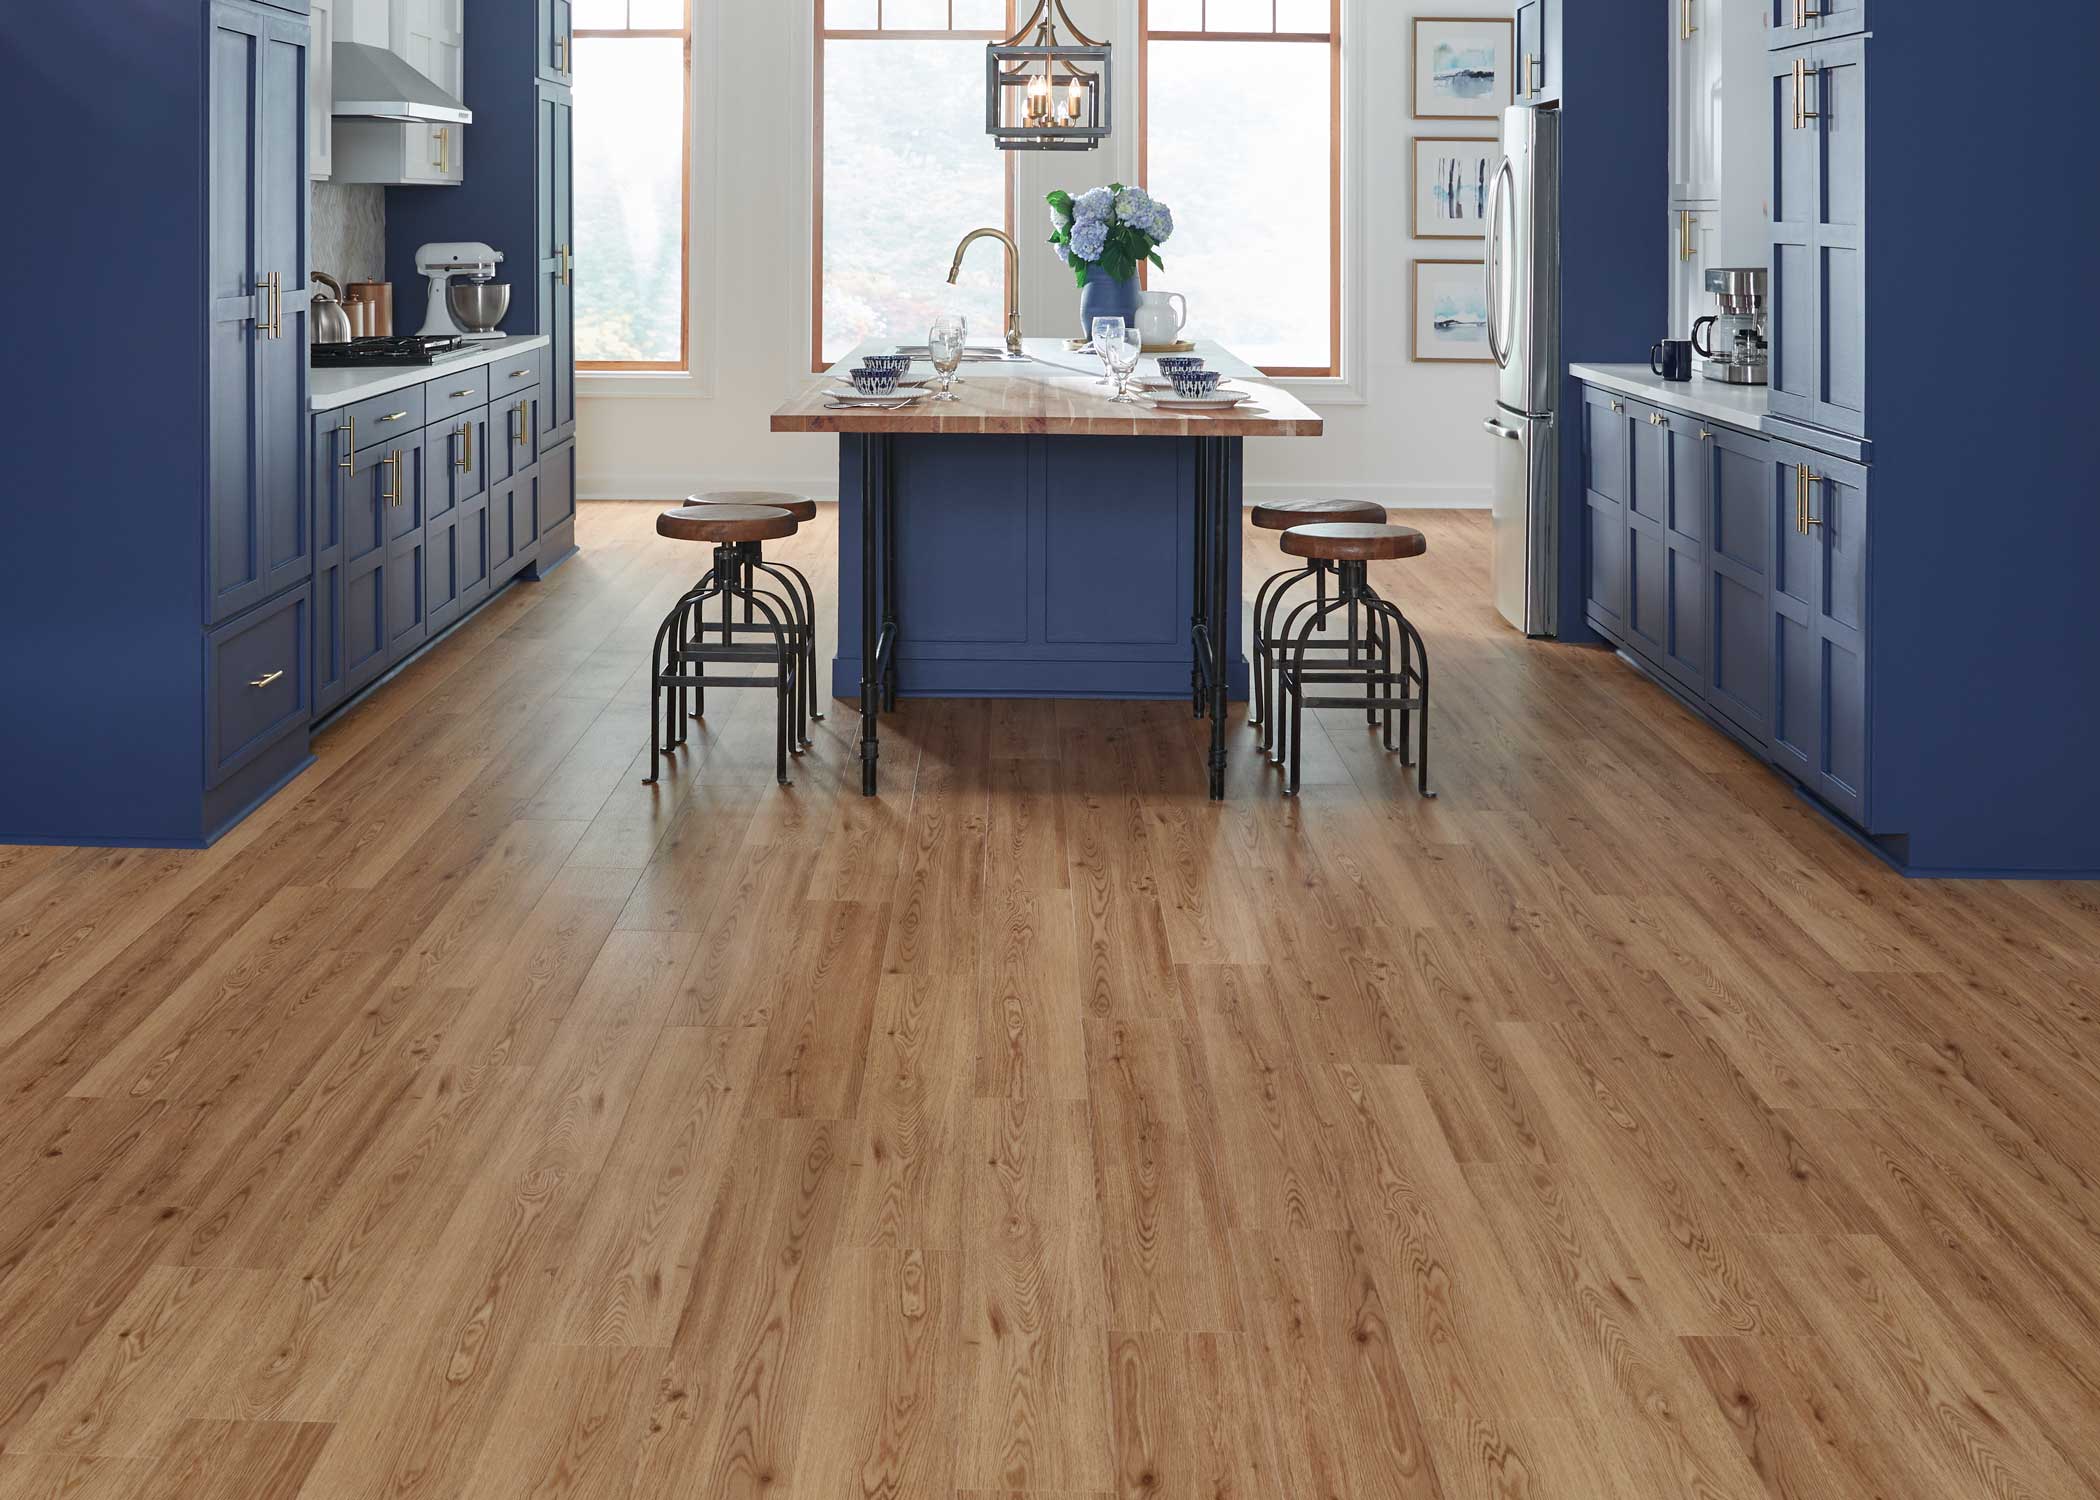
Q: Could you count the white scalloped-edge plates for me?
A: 4